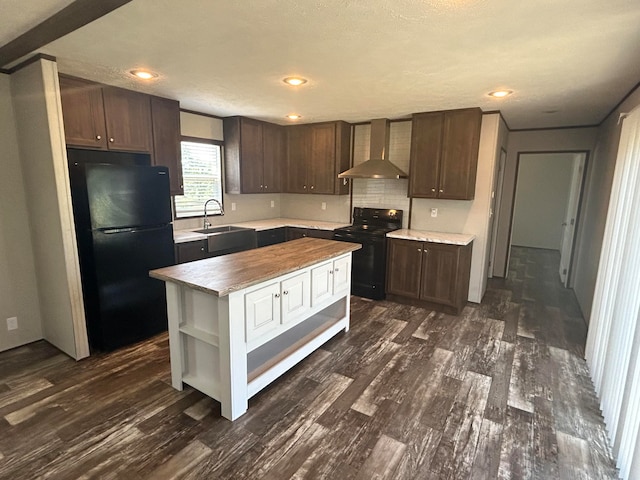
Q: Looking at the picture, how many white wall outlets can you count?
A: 5